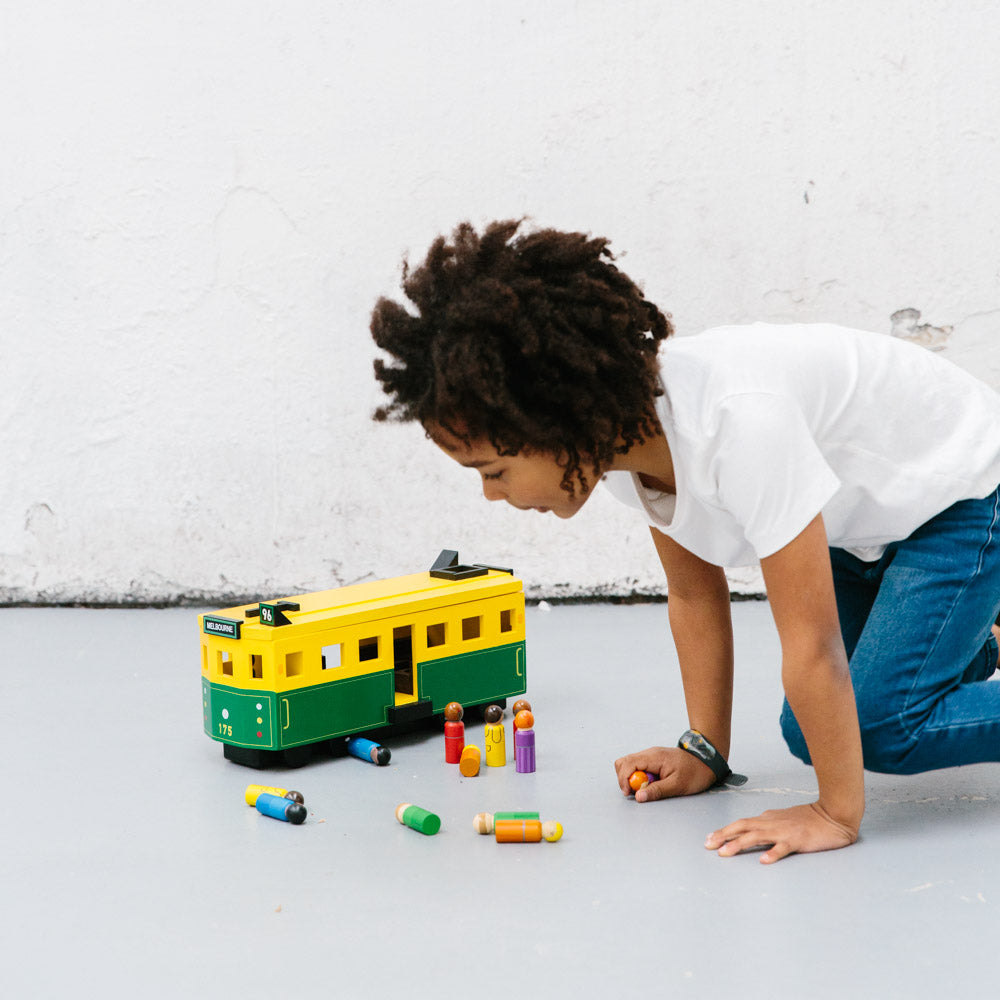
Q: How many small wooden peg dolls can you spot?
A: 12